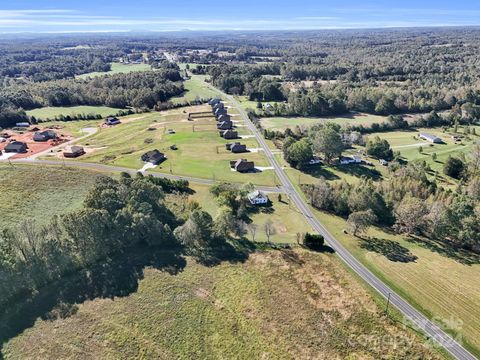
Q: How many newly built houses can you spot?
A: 13